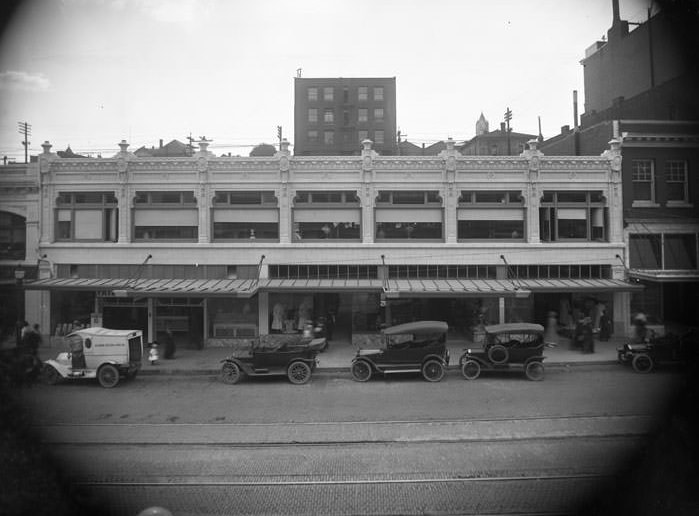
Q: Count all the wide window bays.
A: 7